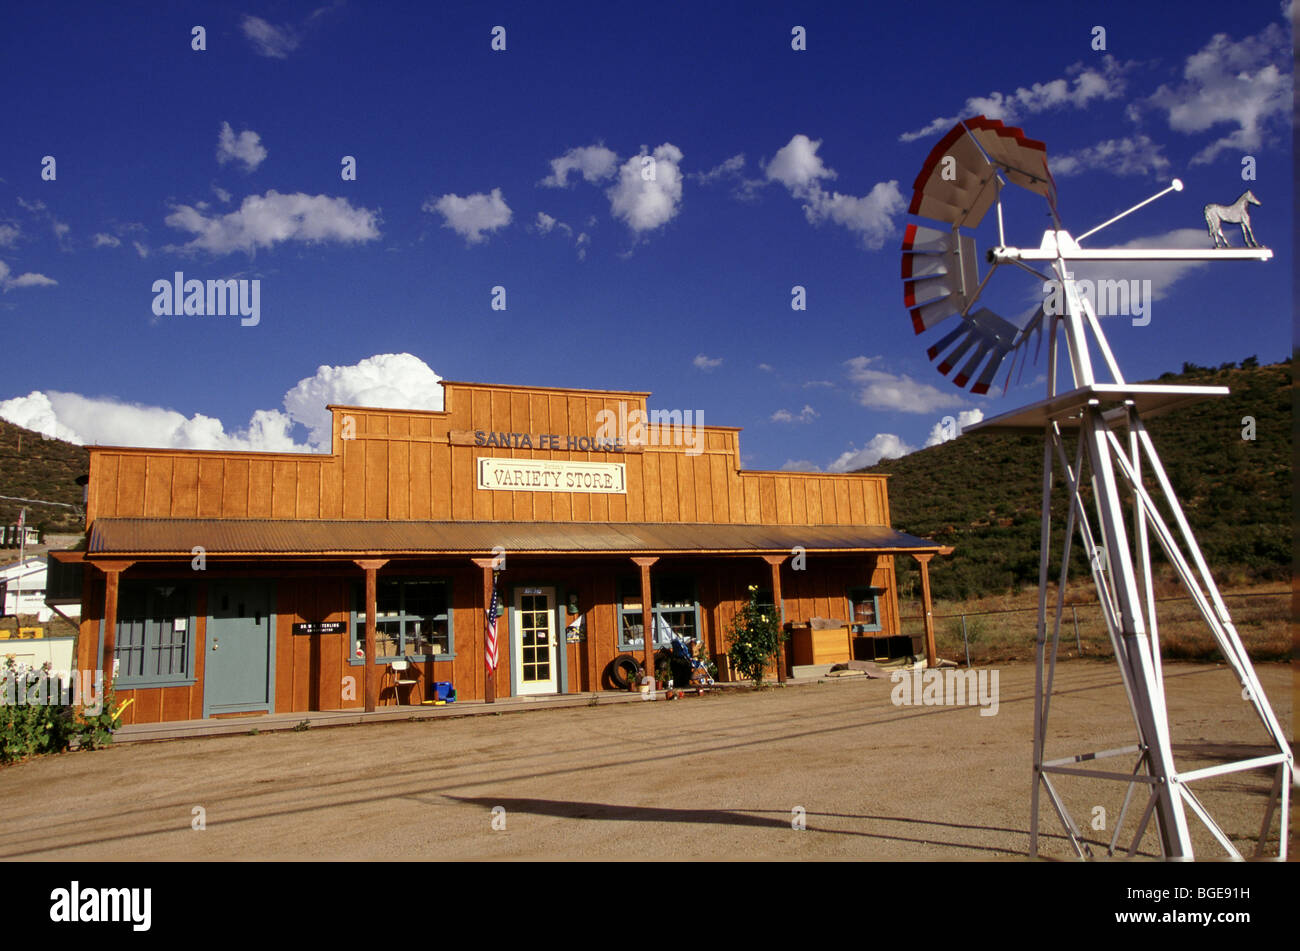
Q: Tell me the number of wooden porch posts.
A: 6